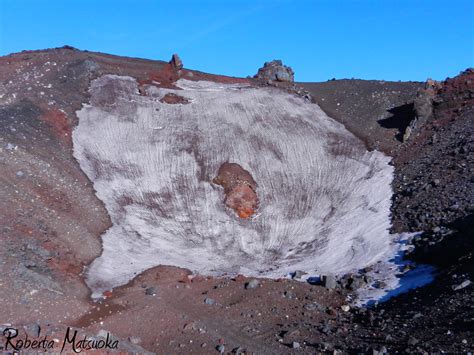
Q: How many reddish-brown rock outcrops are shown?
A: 1